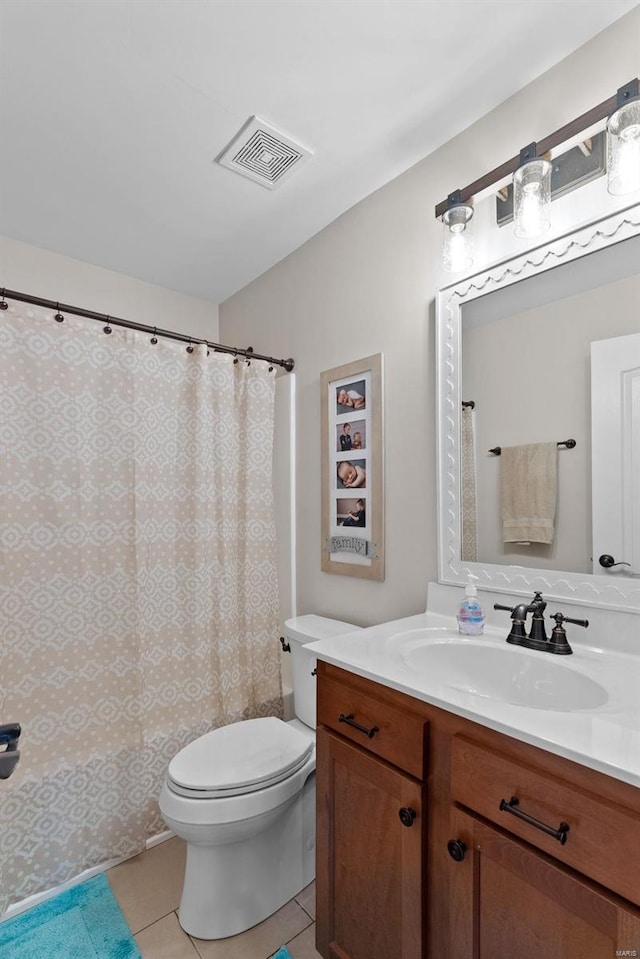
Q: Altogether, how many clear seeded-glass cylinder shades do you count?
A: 3